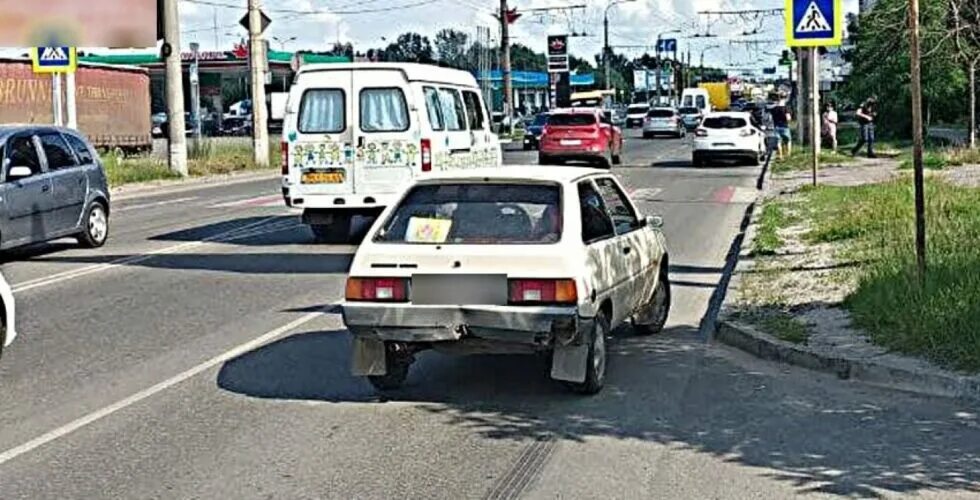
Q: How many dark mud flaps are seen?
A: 2